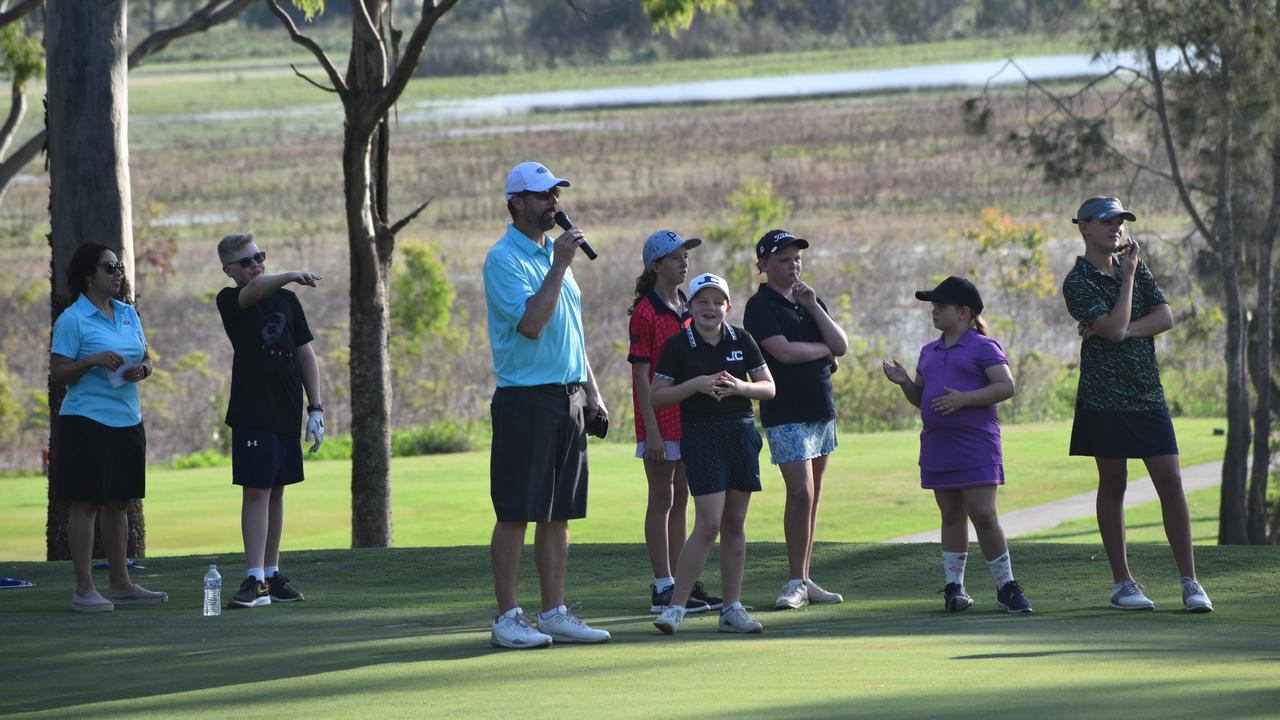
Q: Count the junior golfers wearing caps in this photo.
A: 5